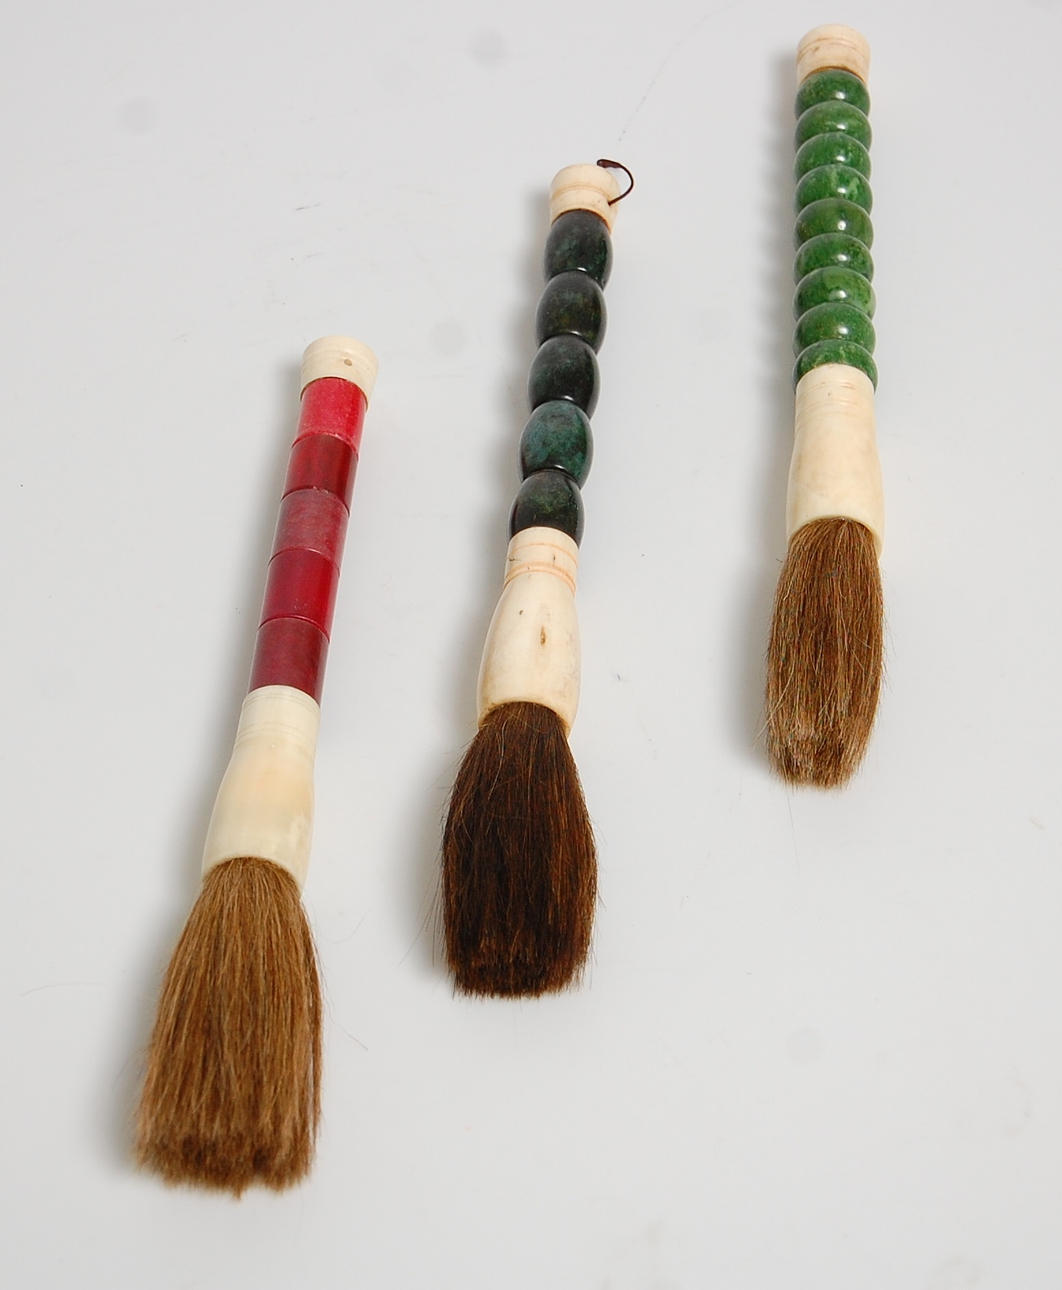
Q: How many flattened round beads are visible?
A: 9